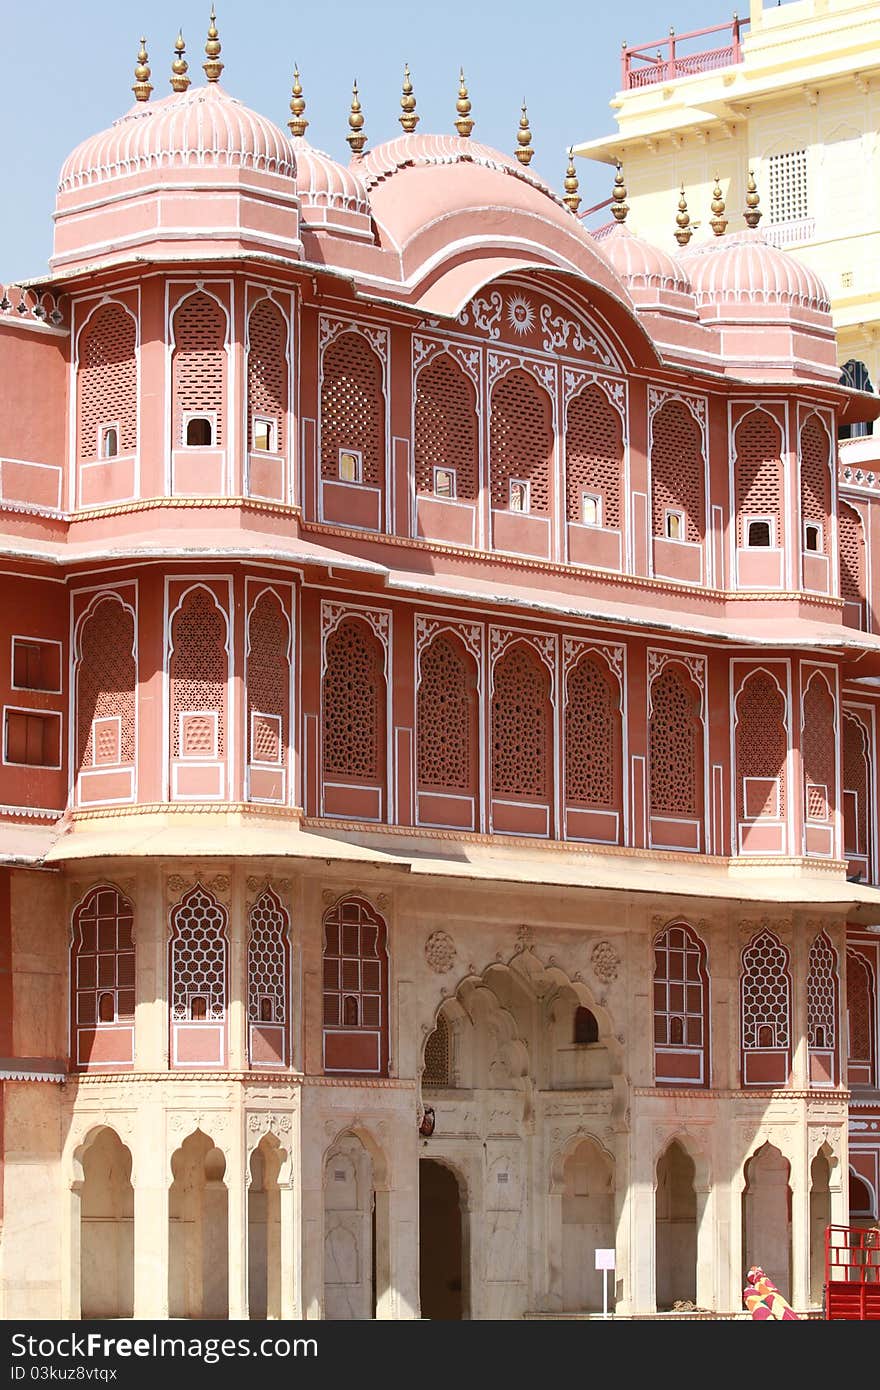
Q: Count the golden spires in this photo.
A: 13